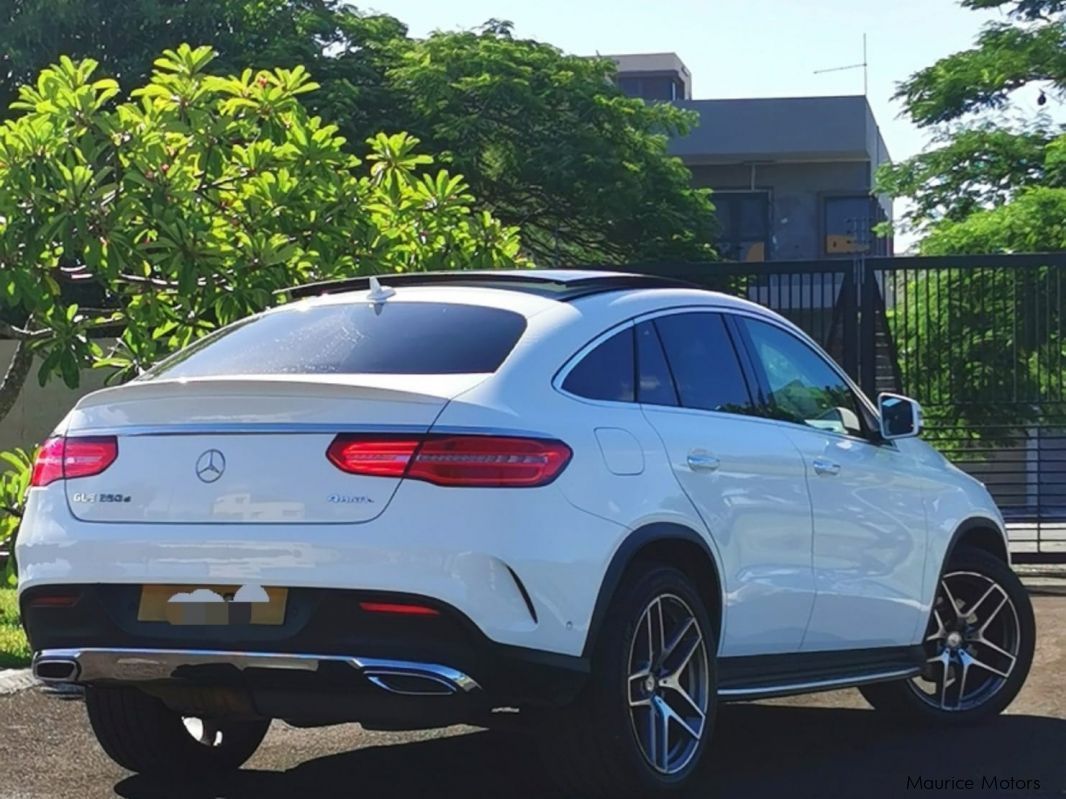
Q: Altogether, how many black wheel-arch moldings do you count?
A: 2